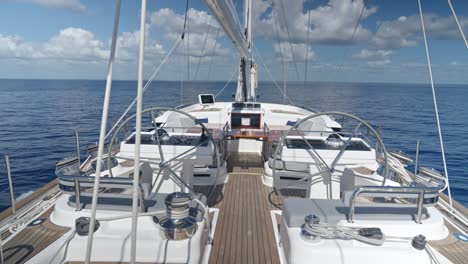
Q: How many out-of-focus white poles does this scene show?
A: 2